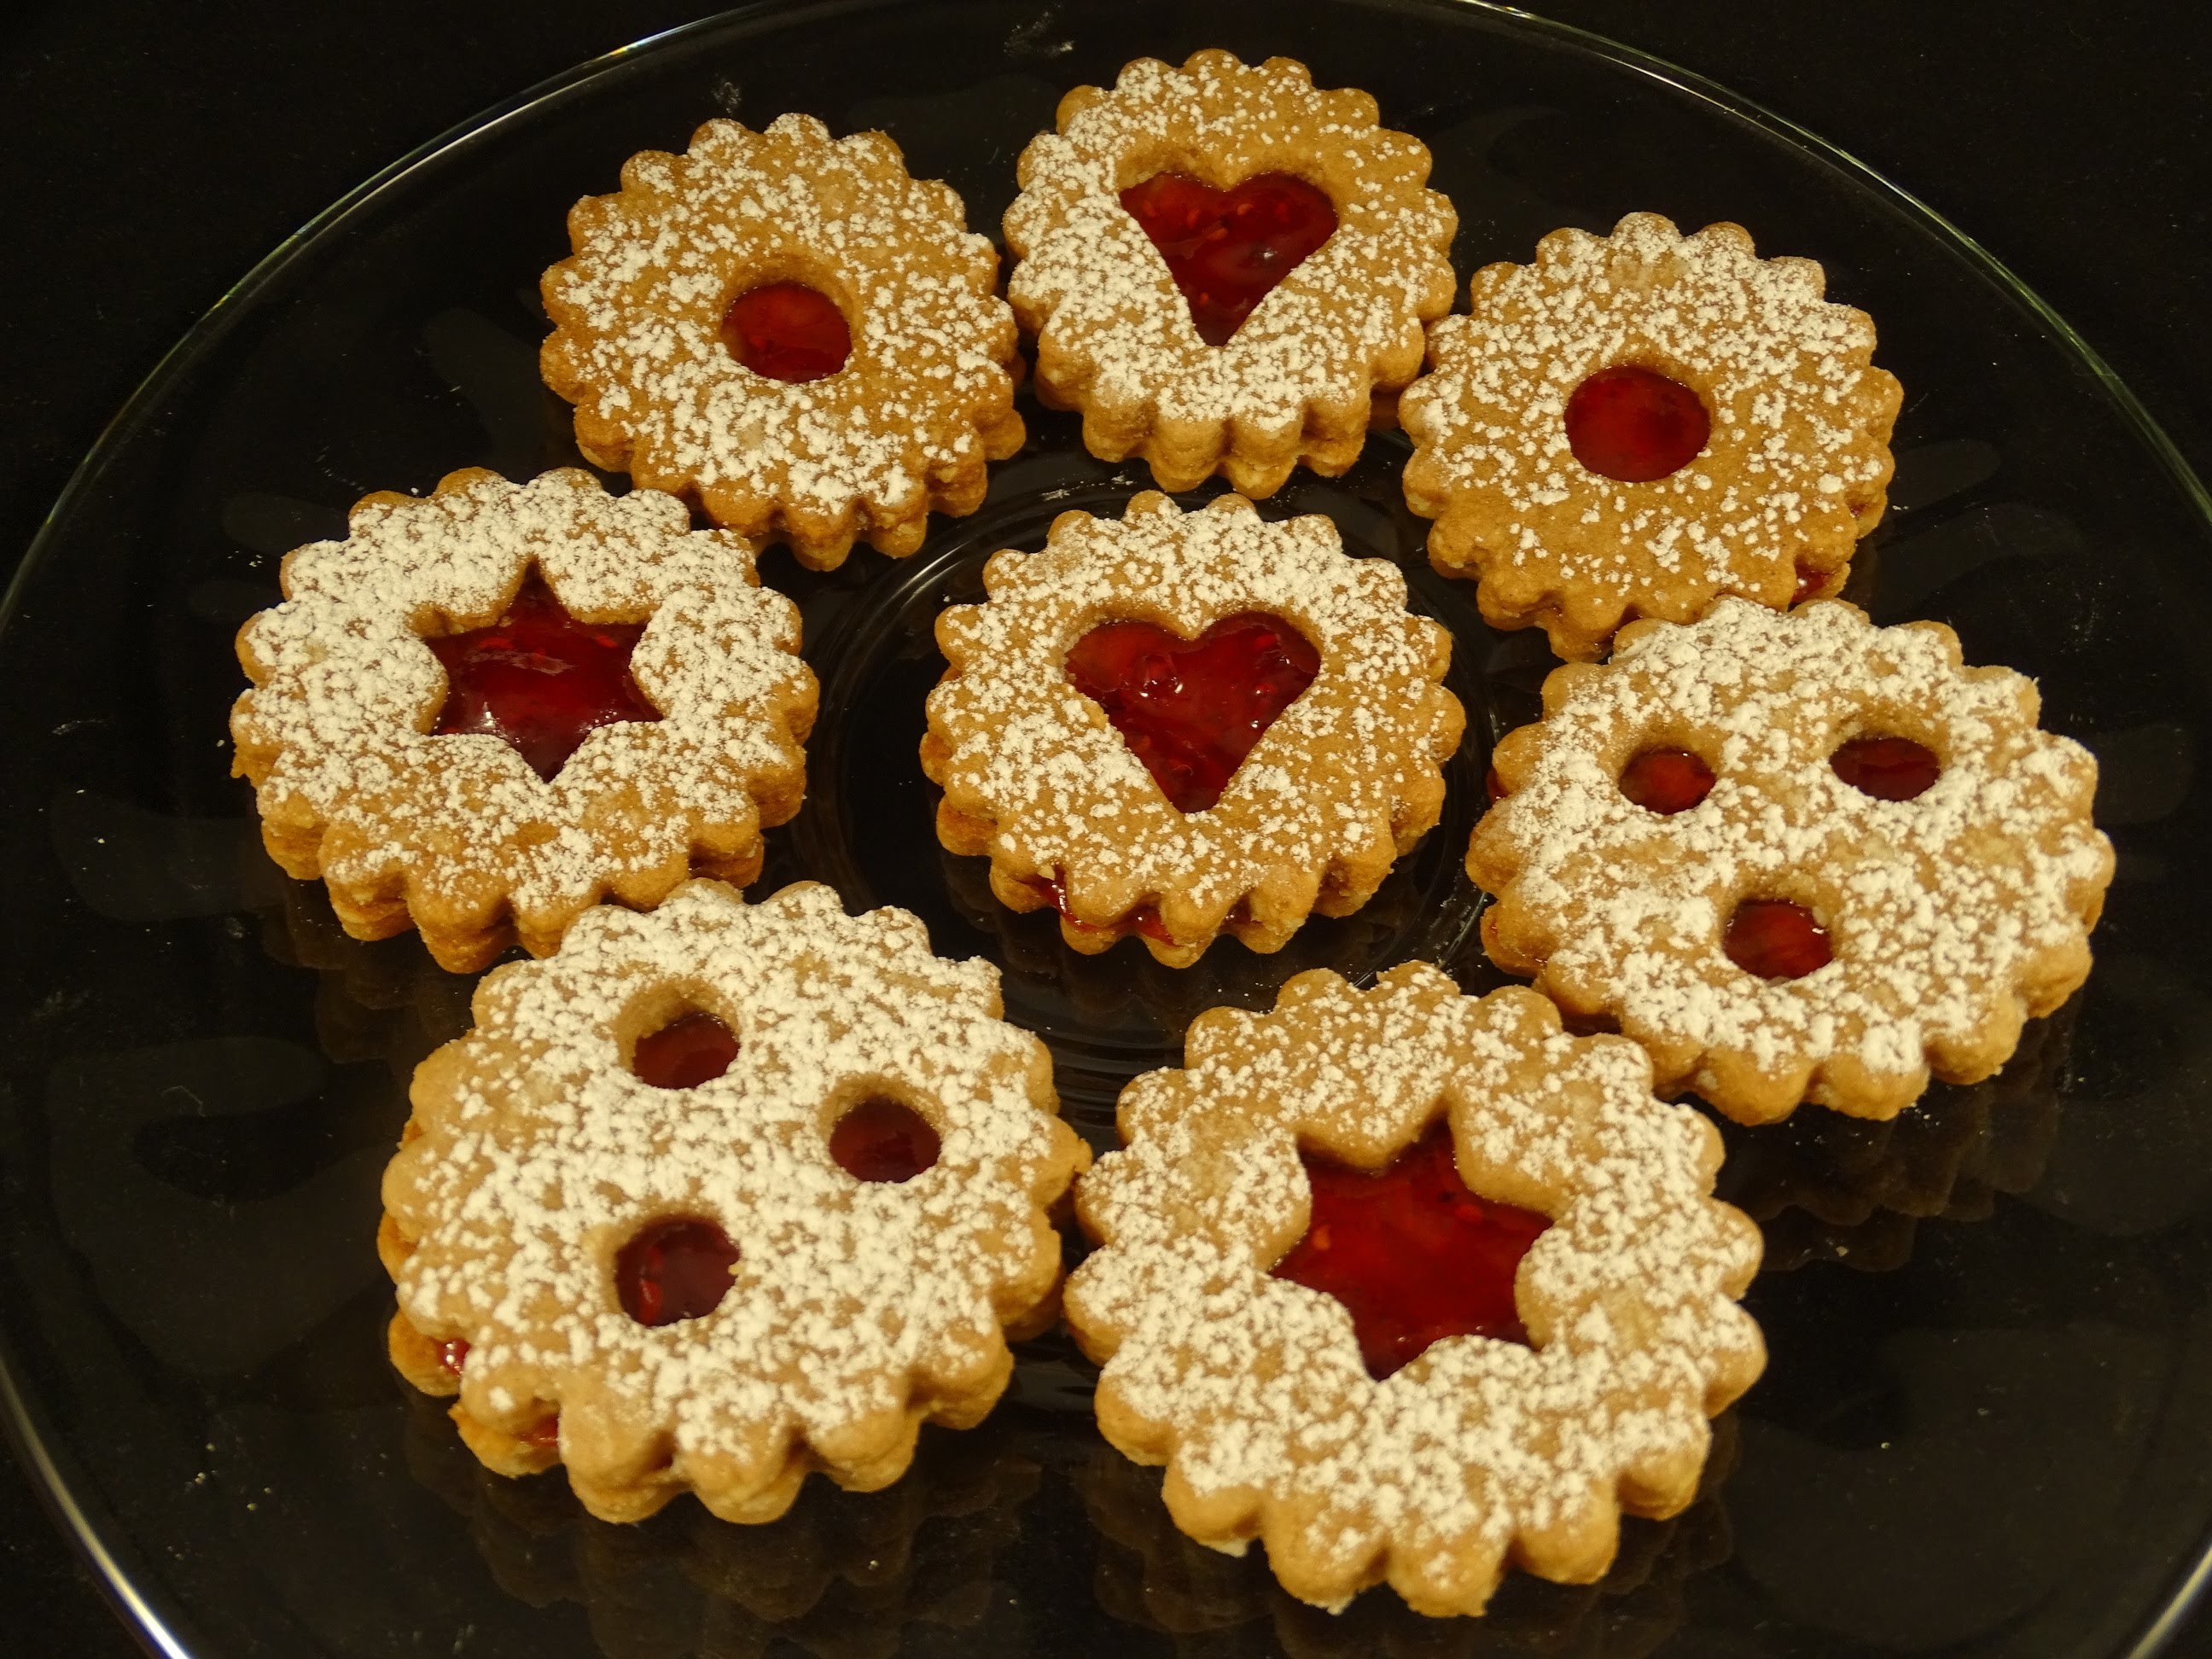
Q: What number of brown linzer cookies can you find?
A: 8